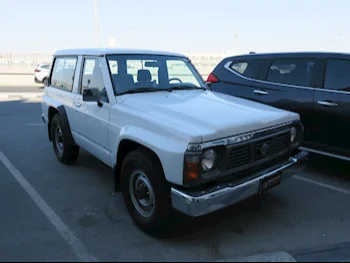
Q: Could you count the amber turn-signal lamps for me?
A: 1